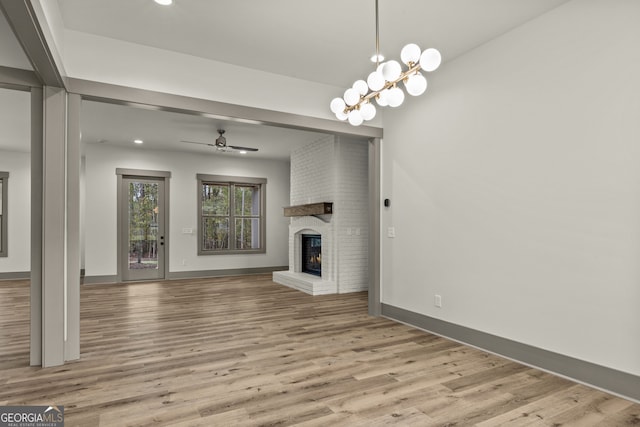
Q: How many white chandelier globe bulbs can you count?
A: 14